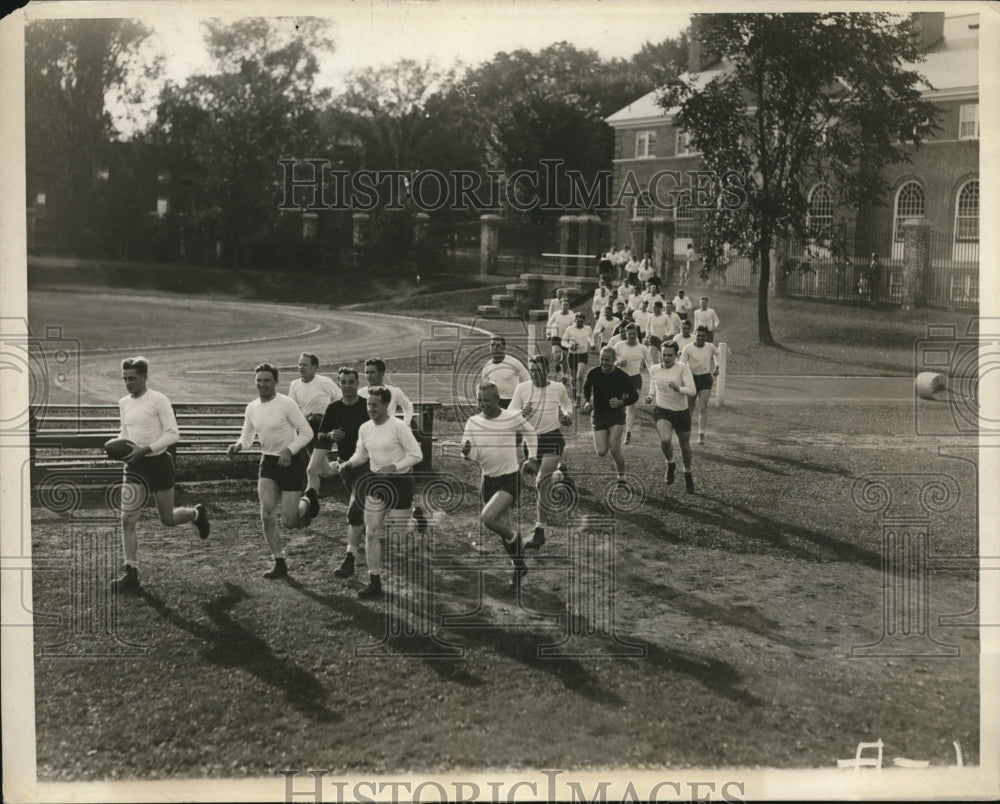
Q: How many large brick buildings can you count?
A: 1